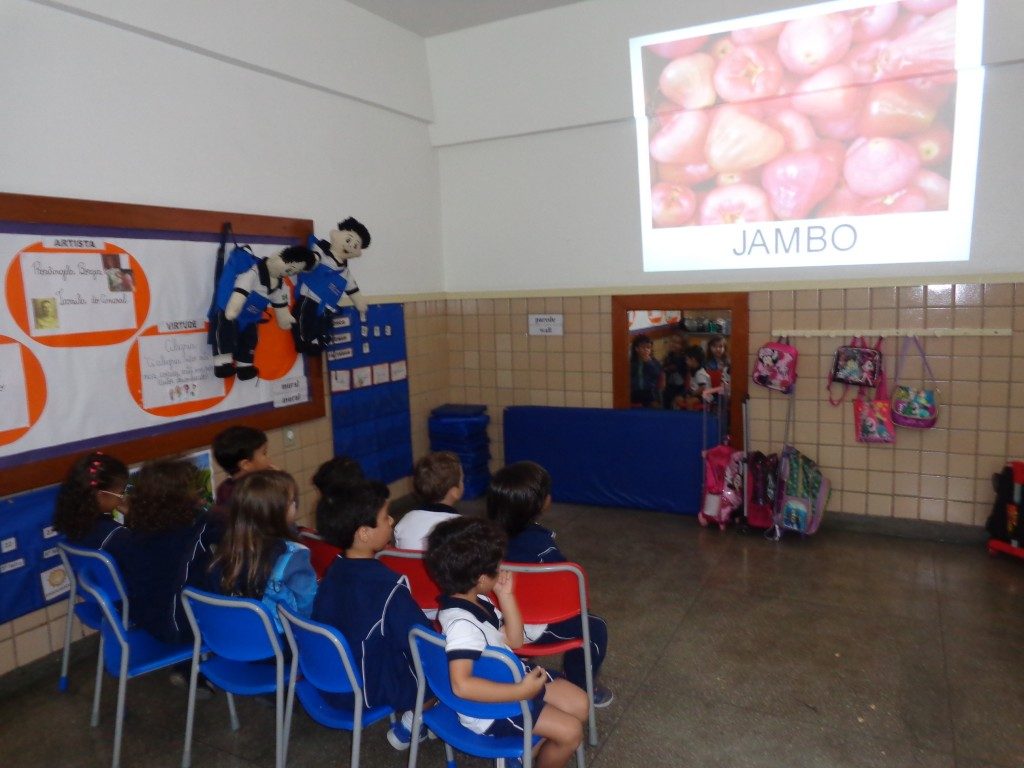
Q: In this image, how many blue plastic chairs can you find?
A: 5